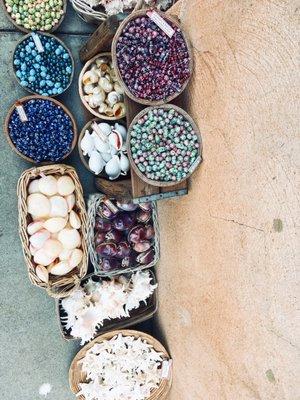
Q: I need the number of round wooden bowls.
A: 8